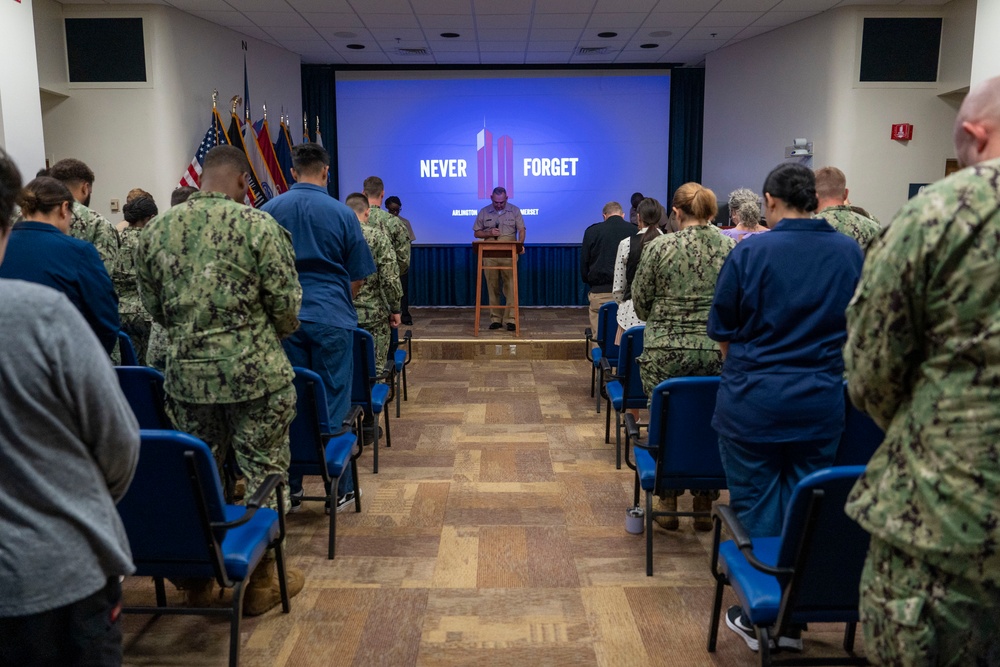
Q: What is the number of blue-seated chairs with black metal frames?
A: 11